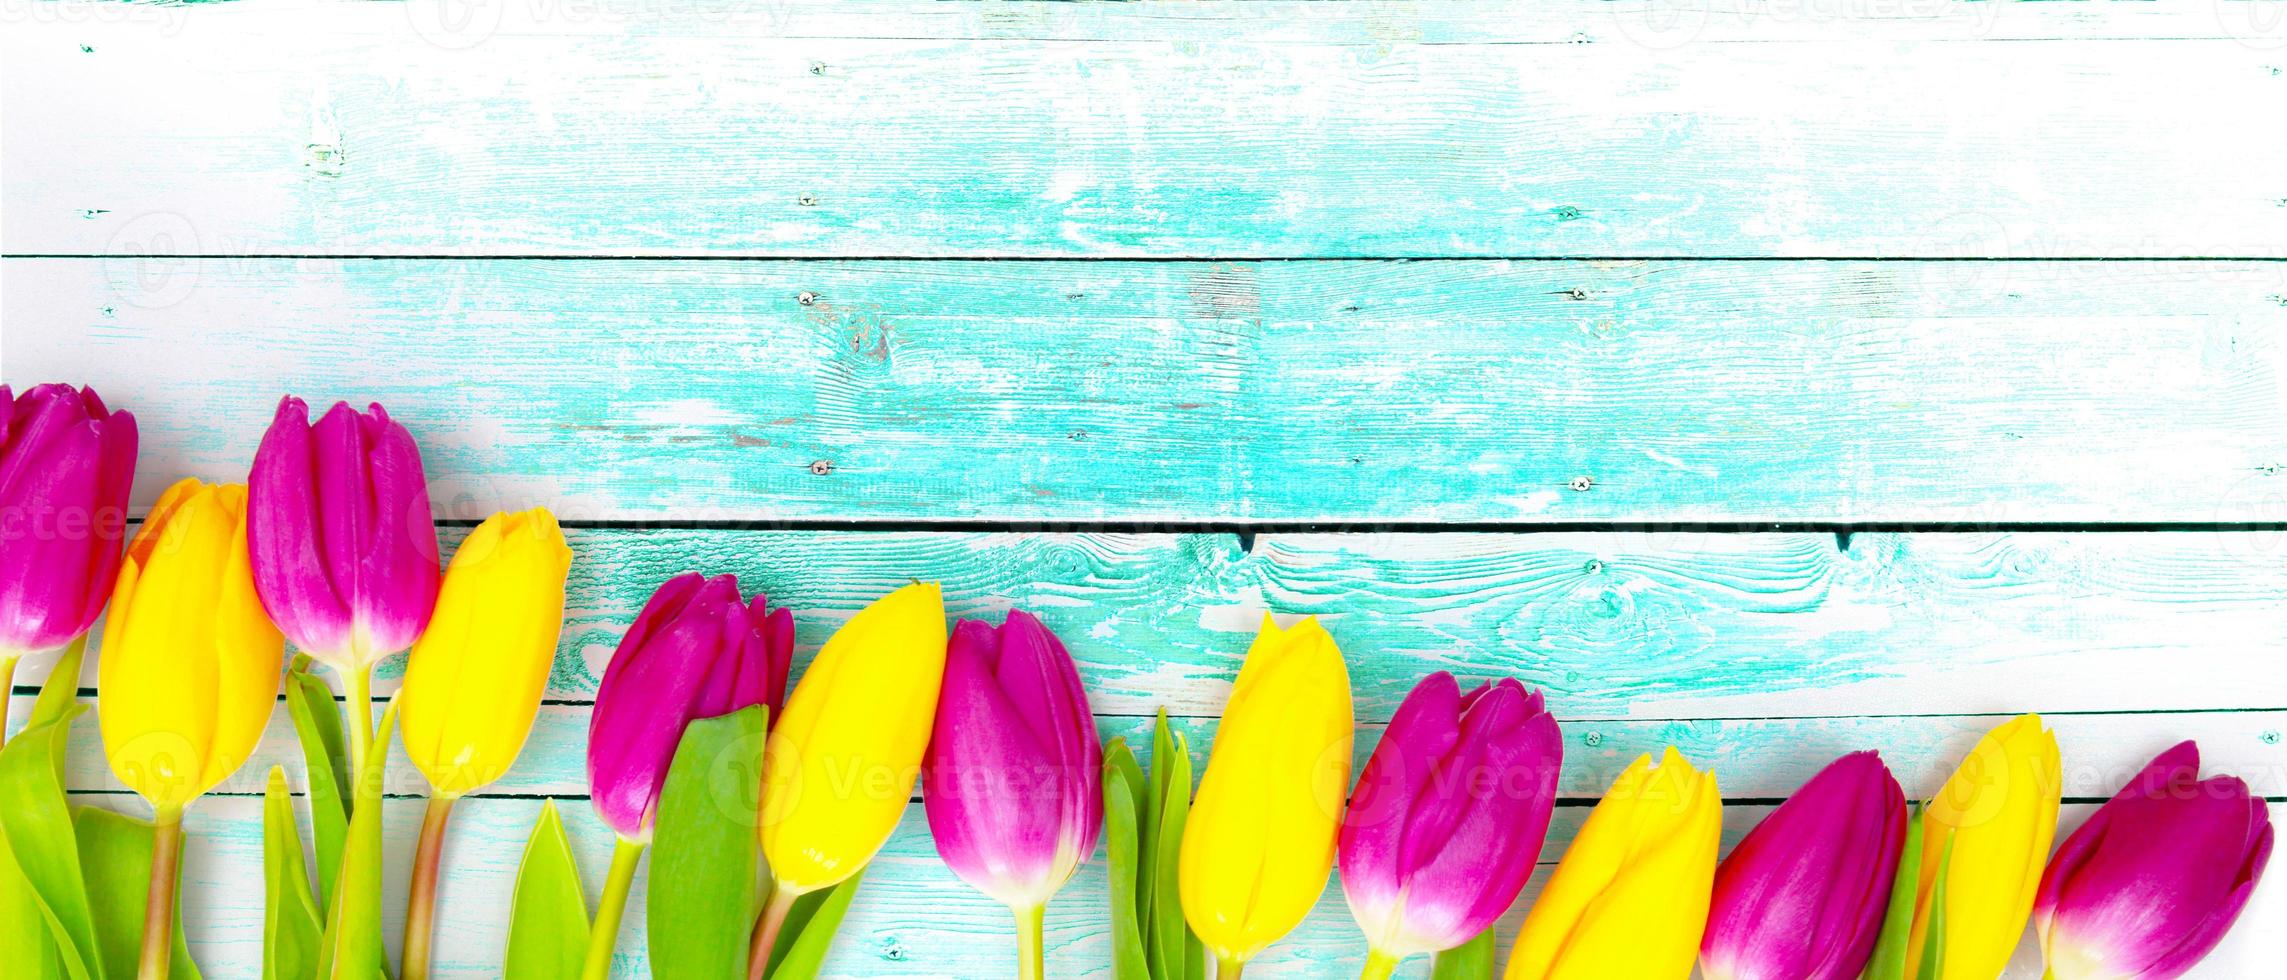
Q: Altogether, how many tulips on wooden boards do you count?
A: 13